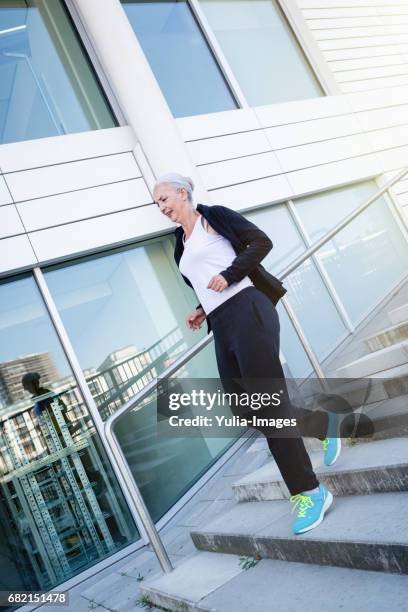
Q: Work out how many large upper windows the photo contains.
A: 3